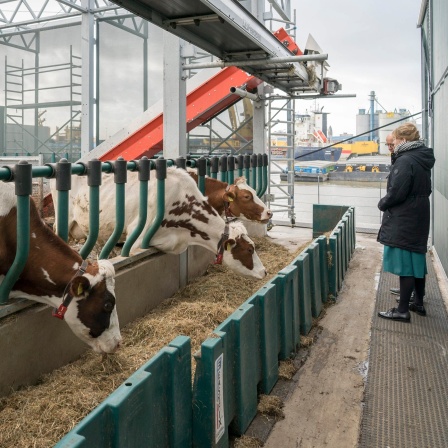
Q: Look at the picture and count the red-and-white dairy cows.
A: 3